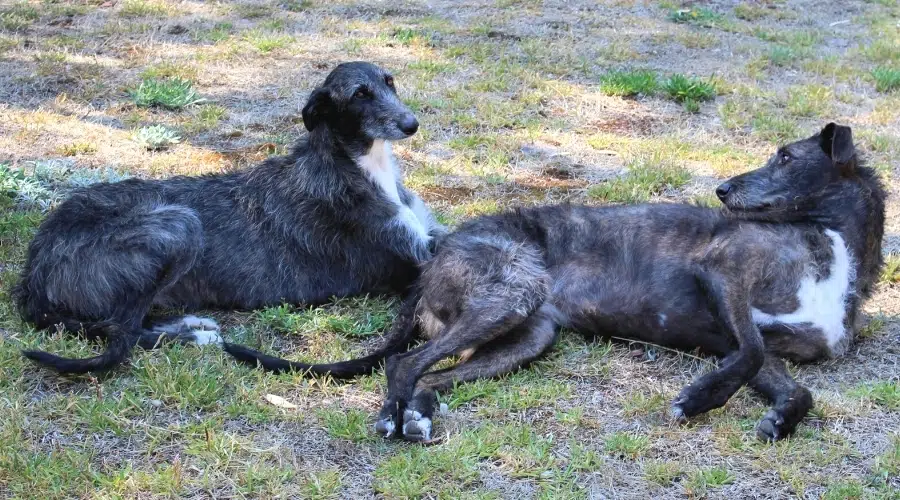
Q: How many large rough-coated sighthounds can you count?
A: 2